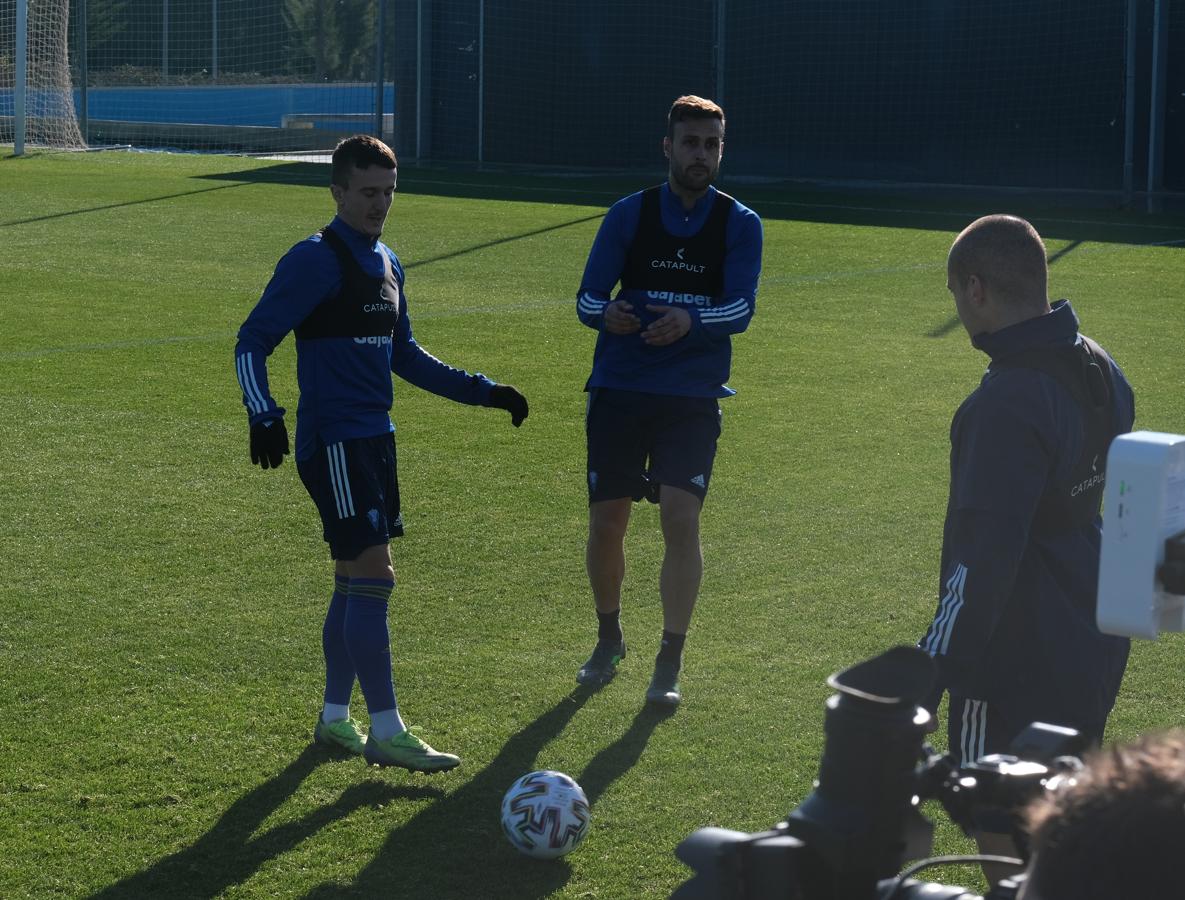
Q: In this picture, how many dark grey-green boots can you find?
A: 2